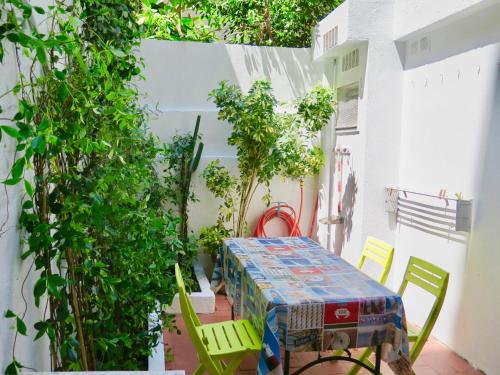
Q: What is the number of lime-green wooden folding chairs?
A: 3